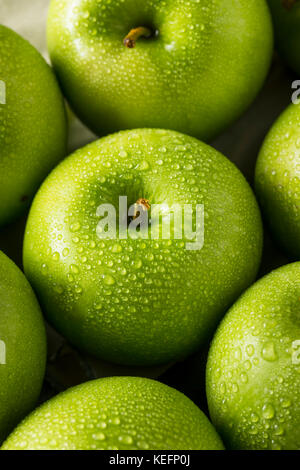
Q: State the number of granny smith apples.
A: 8